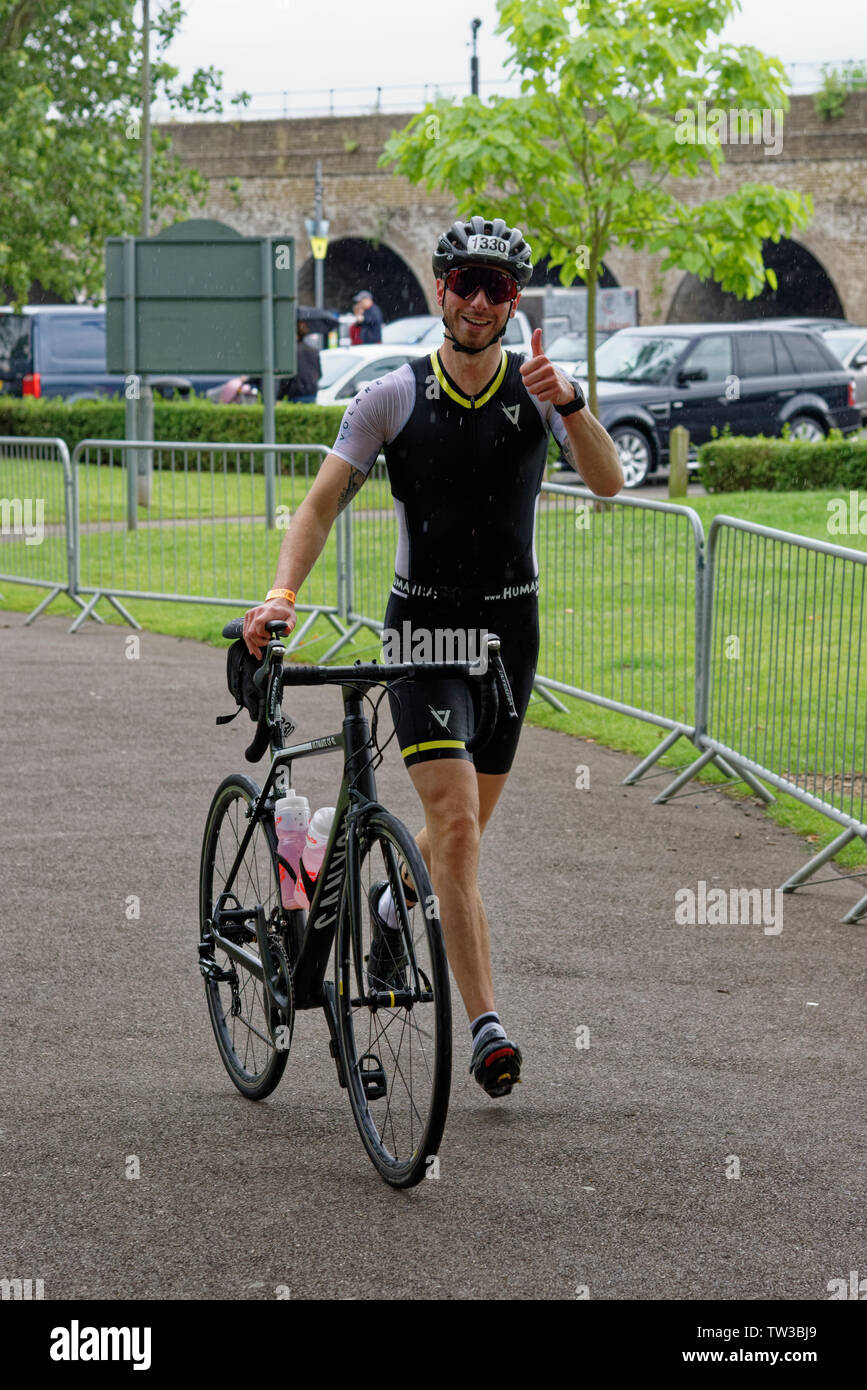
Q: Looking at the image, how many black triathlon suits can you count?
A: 1